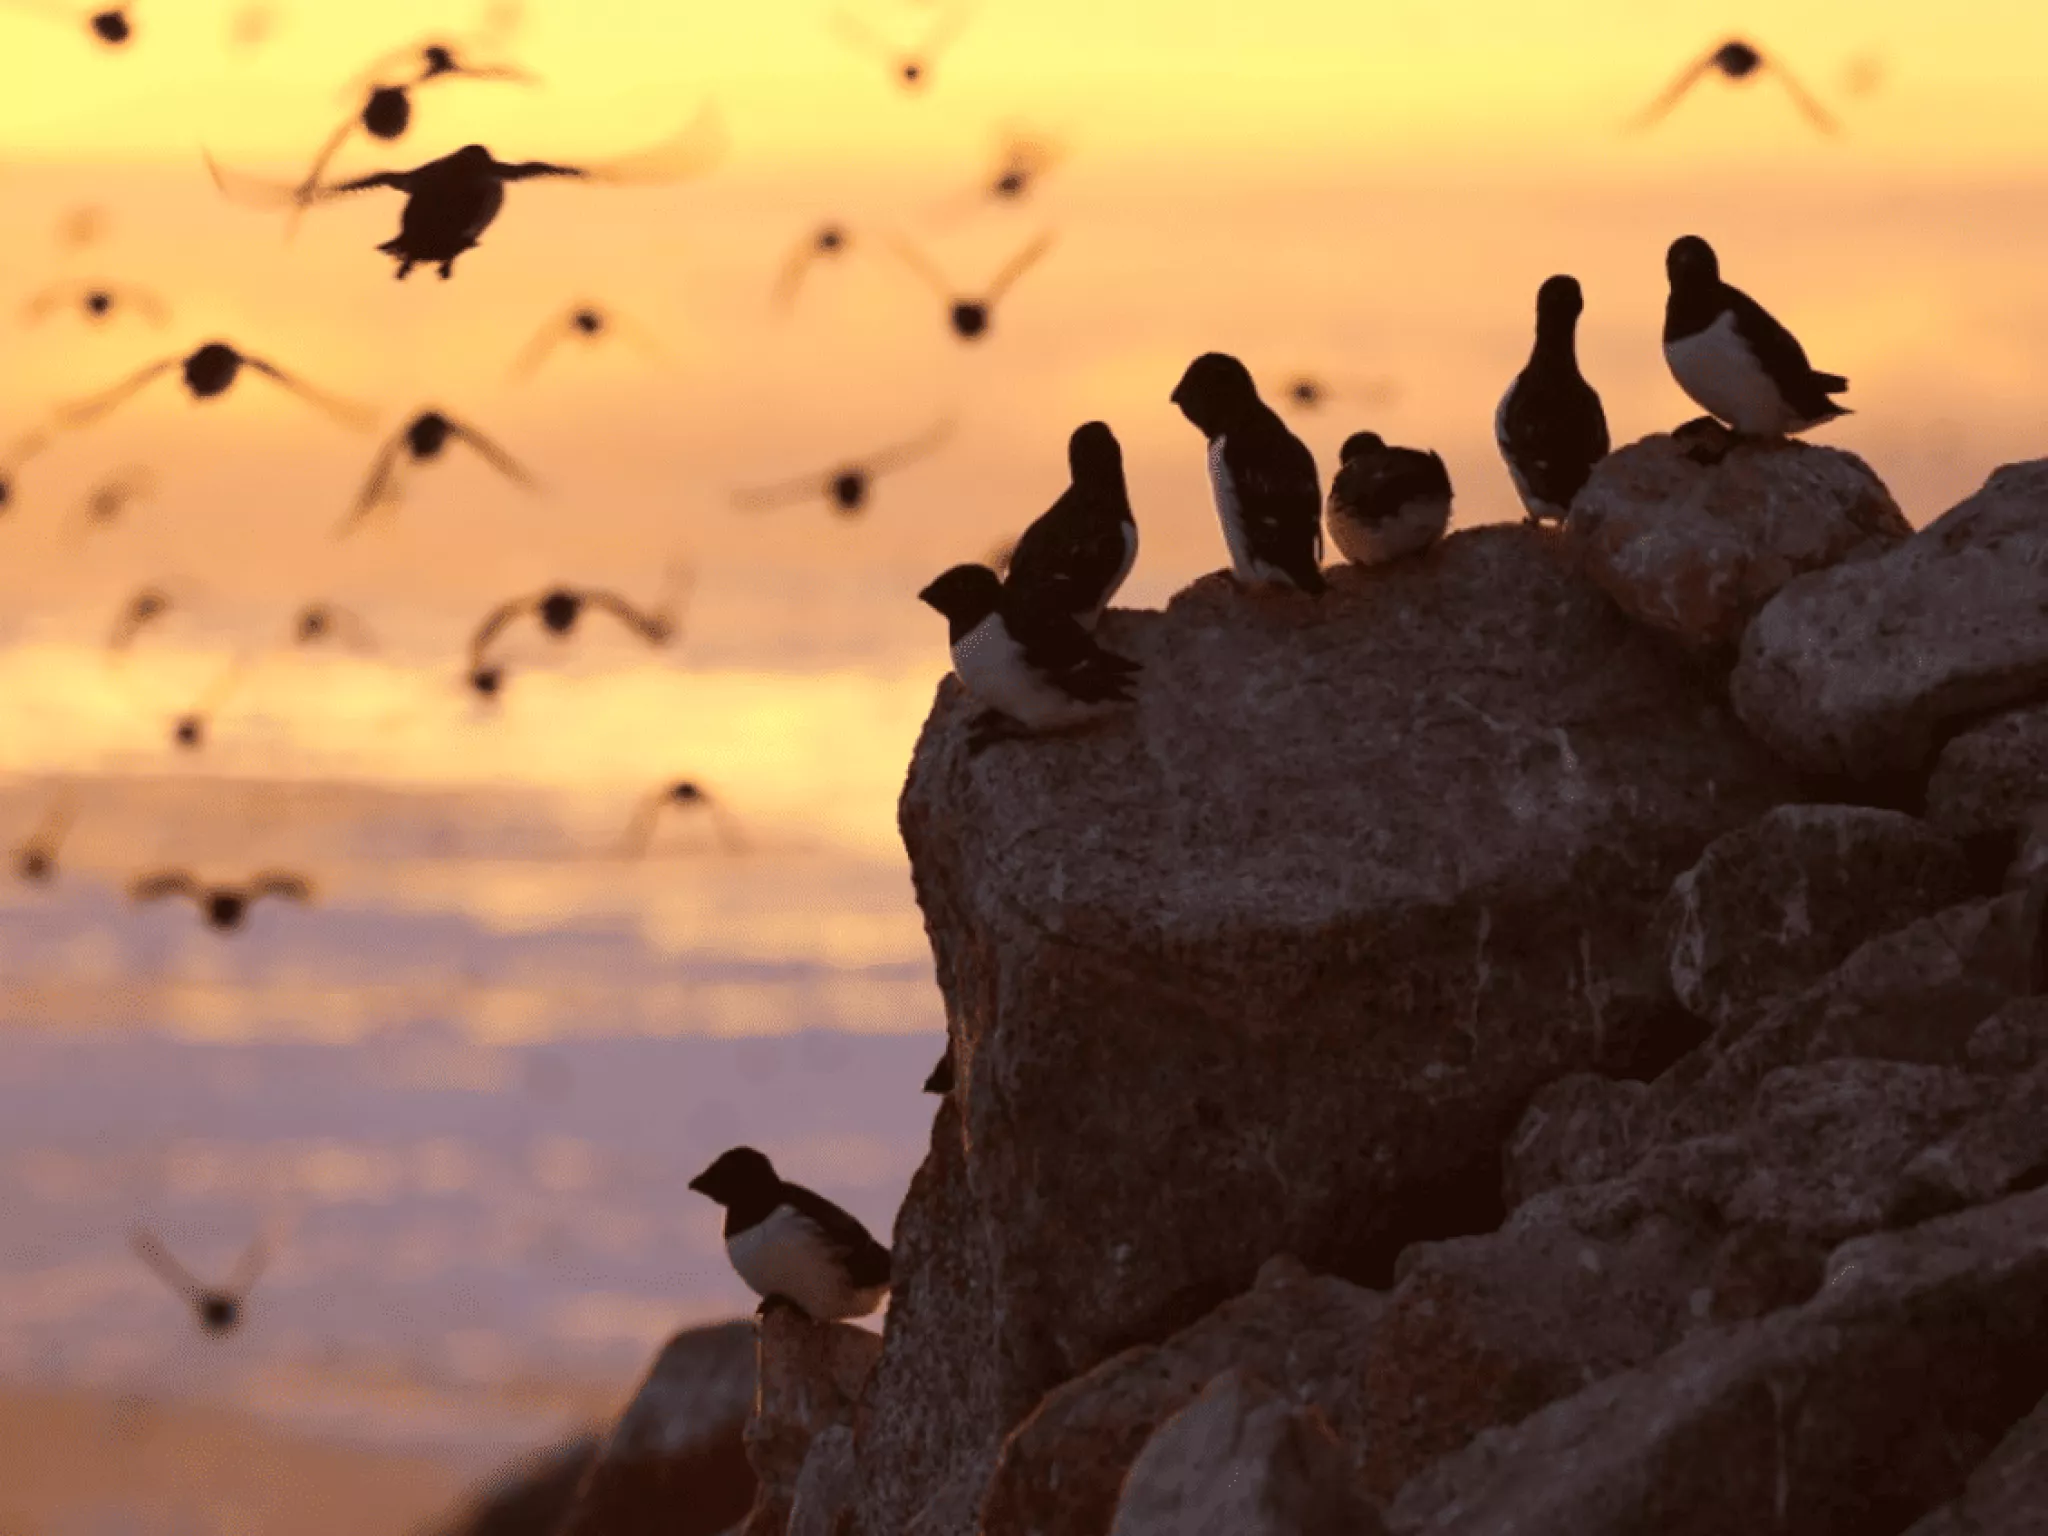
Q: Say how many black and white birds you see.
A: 7